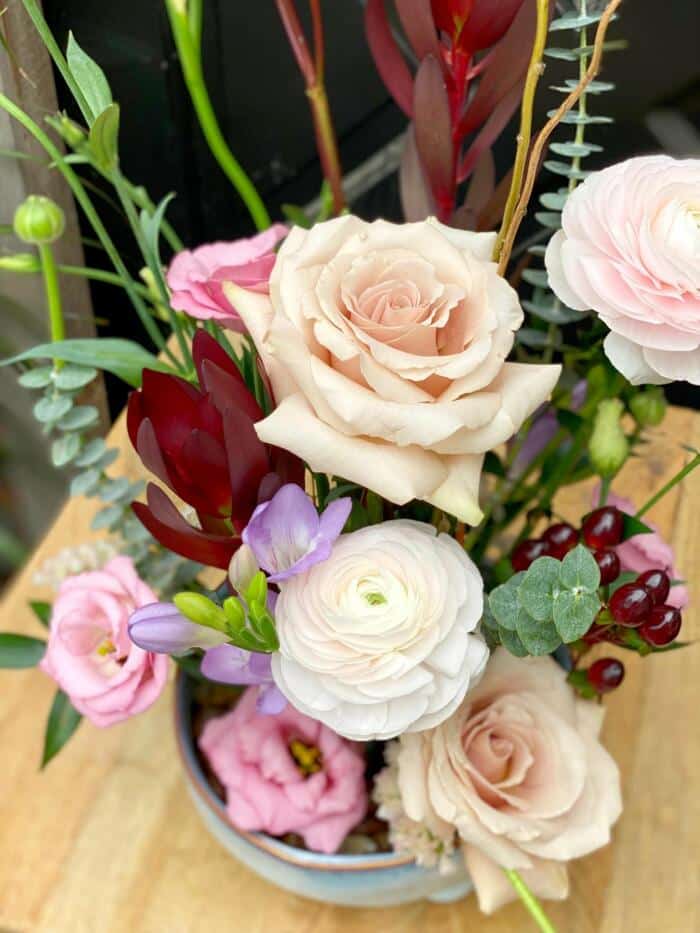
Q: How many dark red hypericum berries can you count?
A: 8